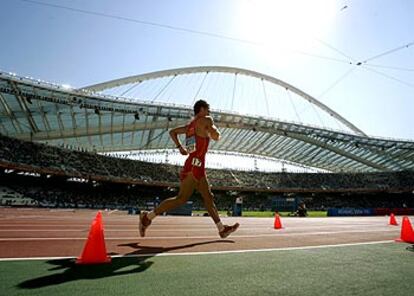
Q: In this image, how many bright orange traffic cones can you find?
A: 4